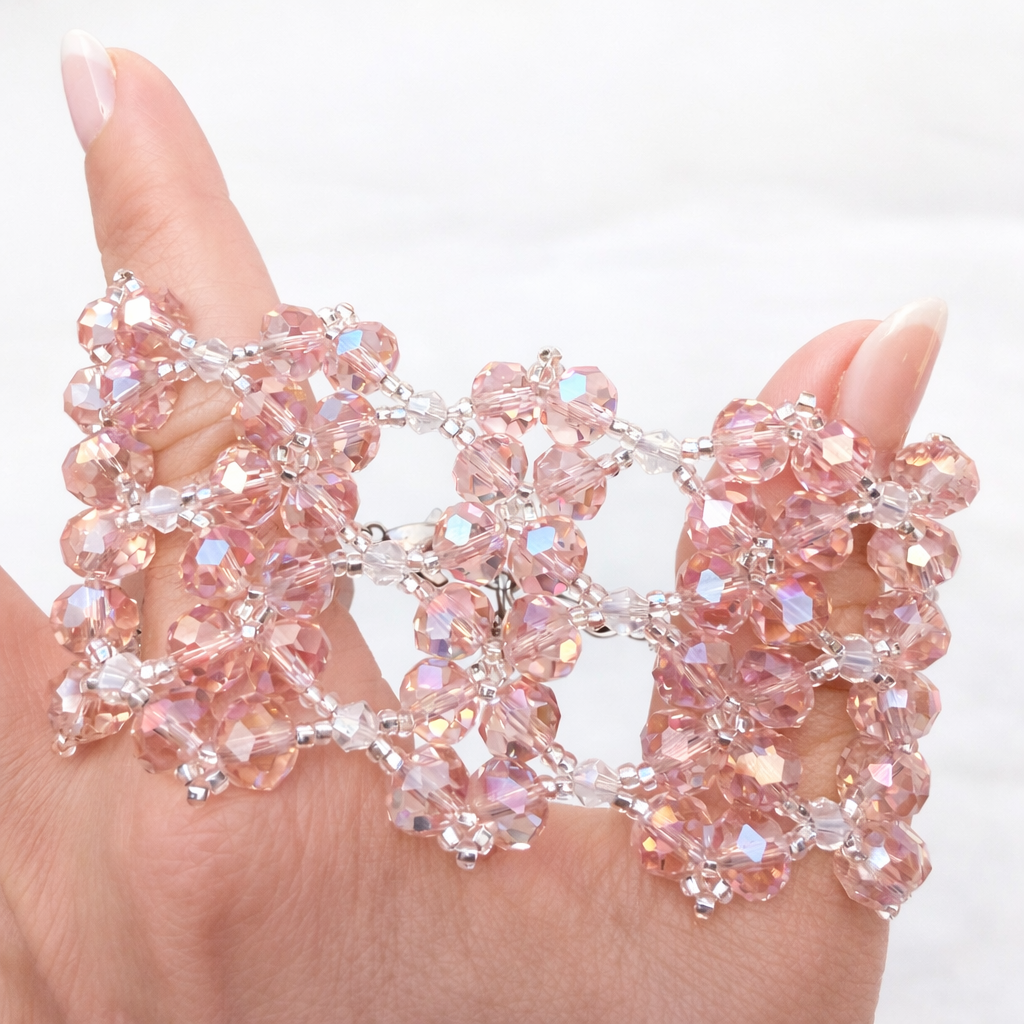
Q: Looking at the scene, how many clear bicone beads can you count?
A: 12